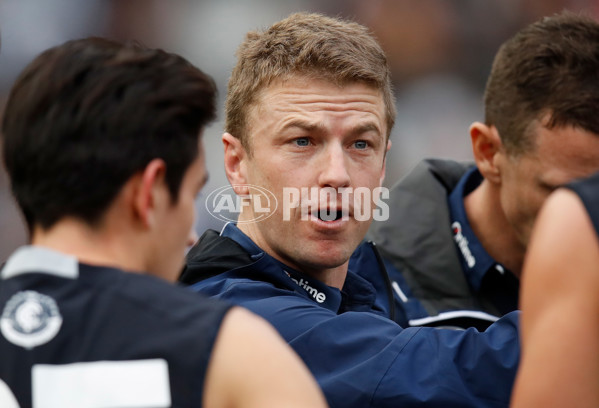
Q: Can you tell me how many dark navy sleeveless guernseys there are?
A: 2